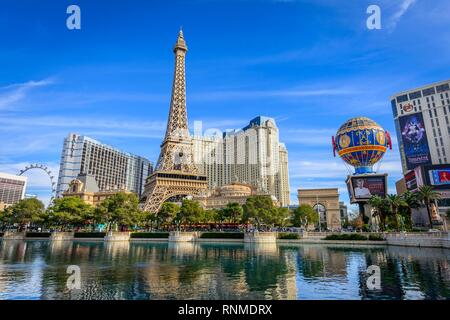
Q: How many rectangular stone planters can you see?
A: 5